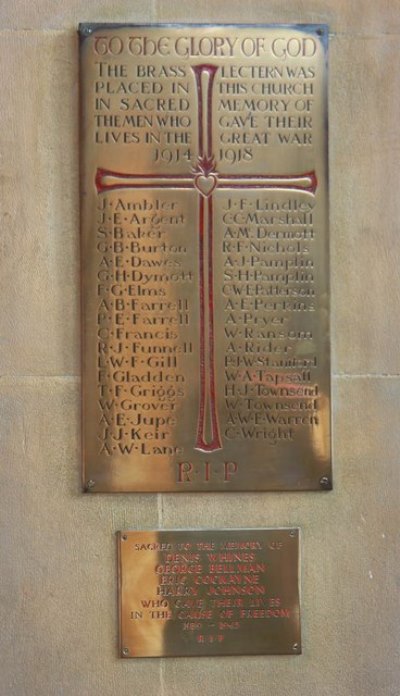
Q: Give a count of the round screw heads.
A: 8